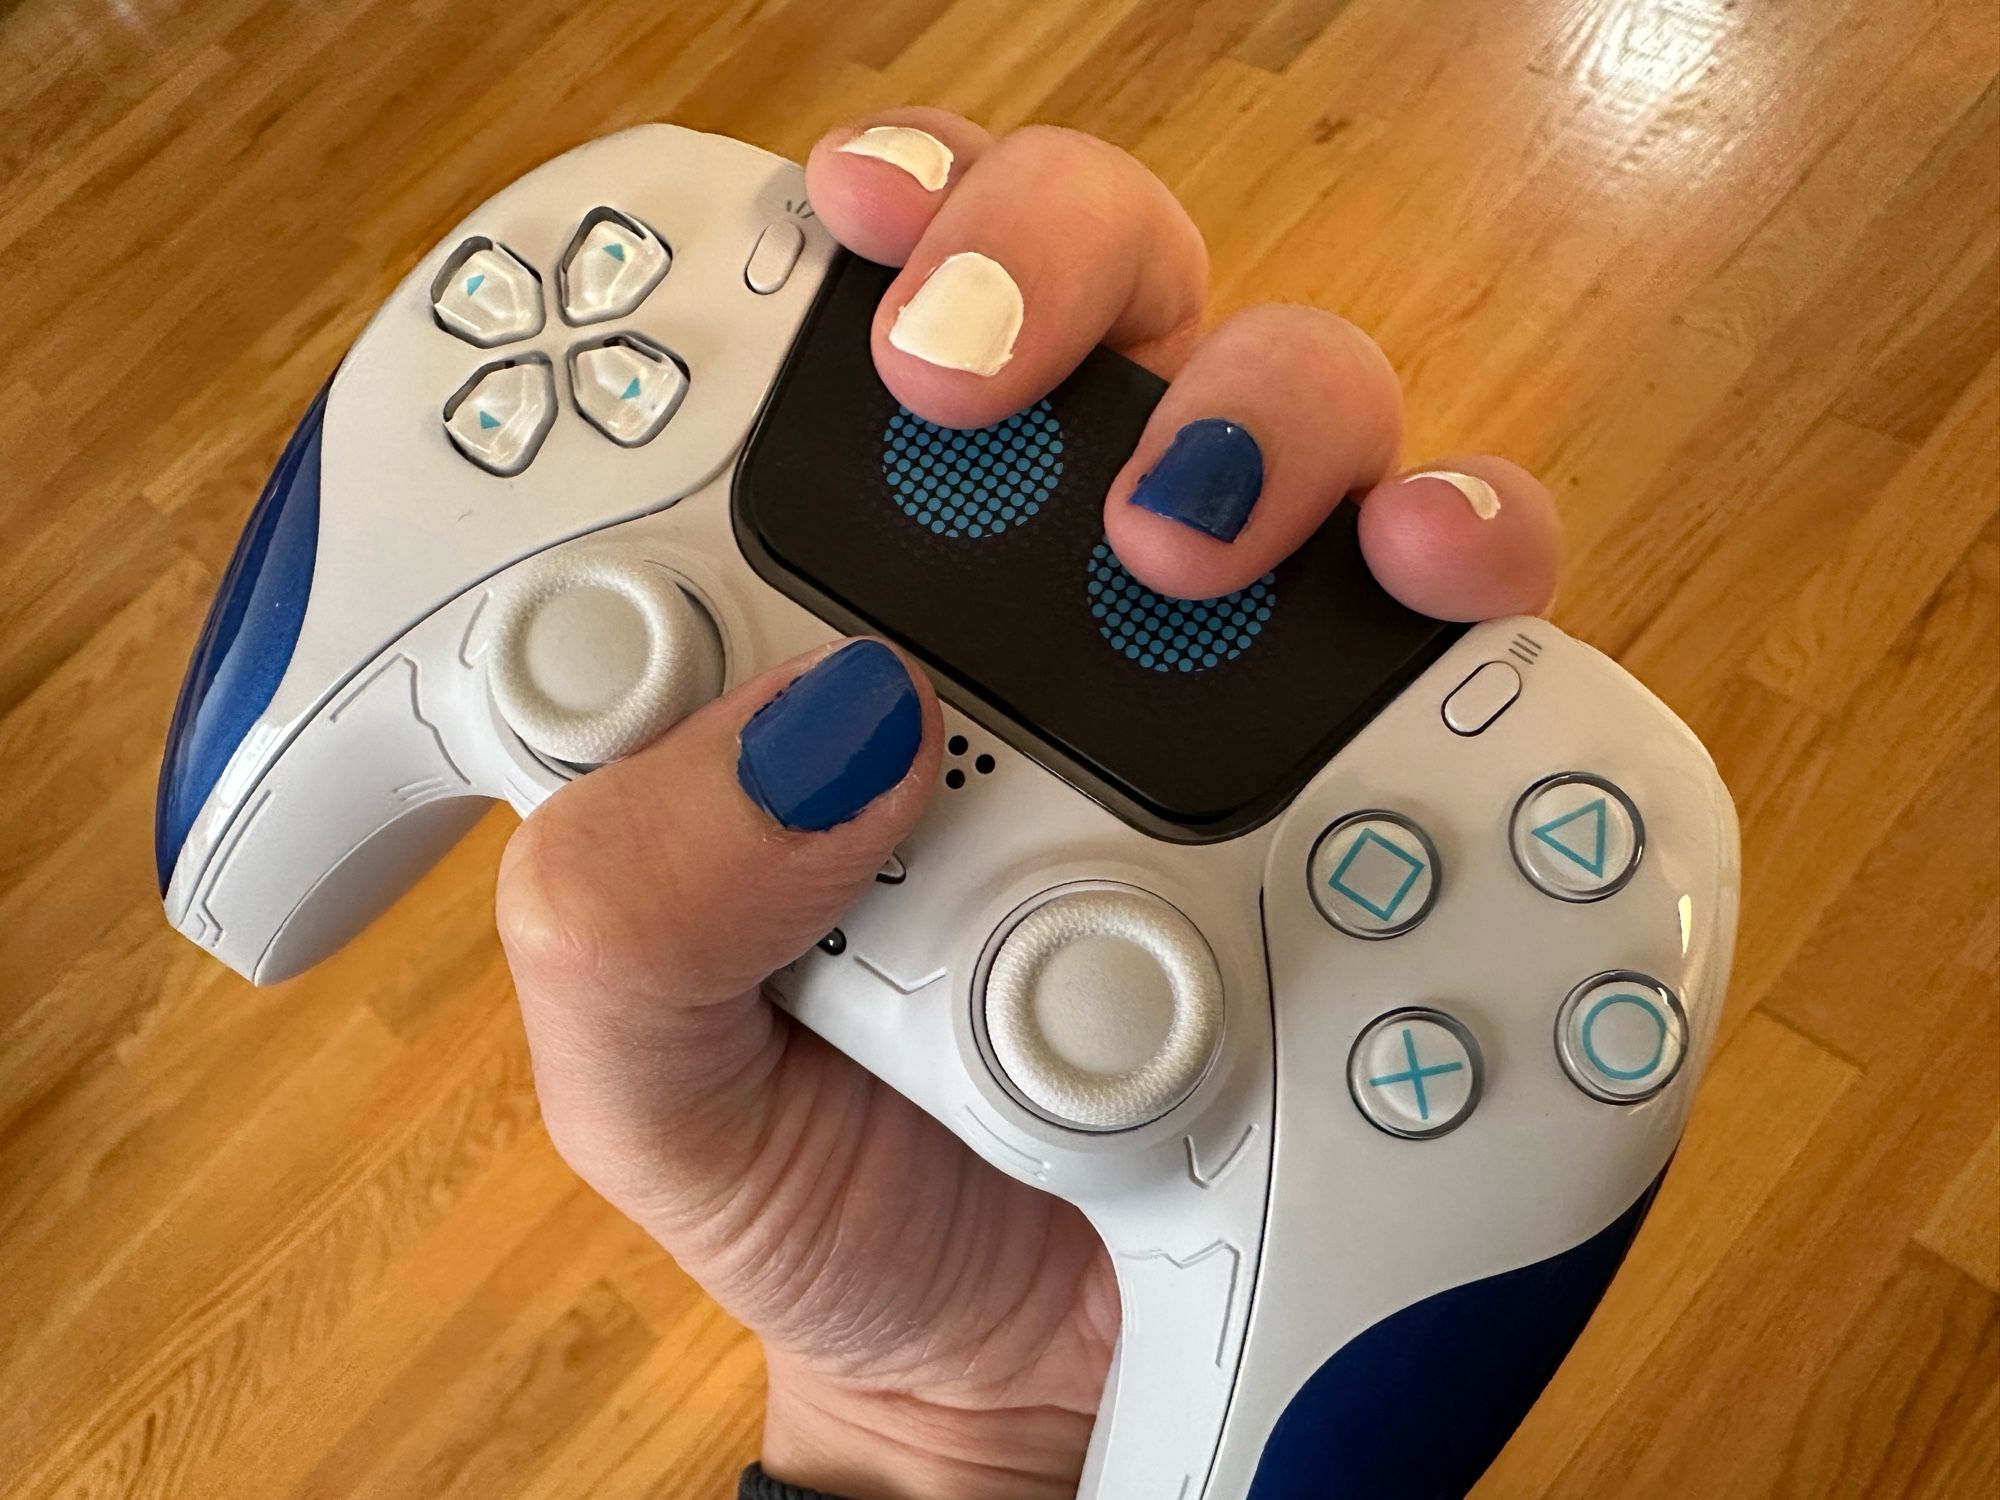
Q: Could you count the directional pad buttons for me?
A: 4